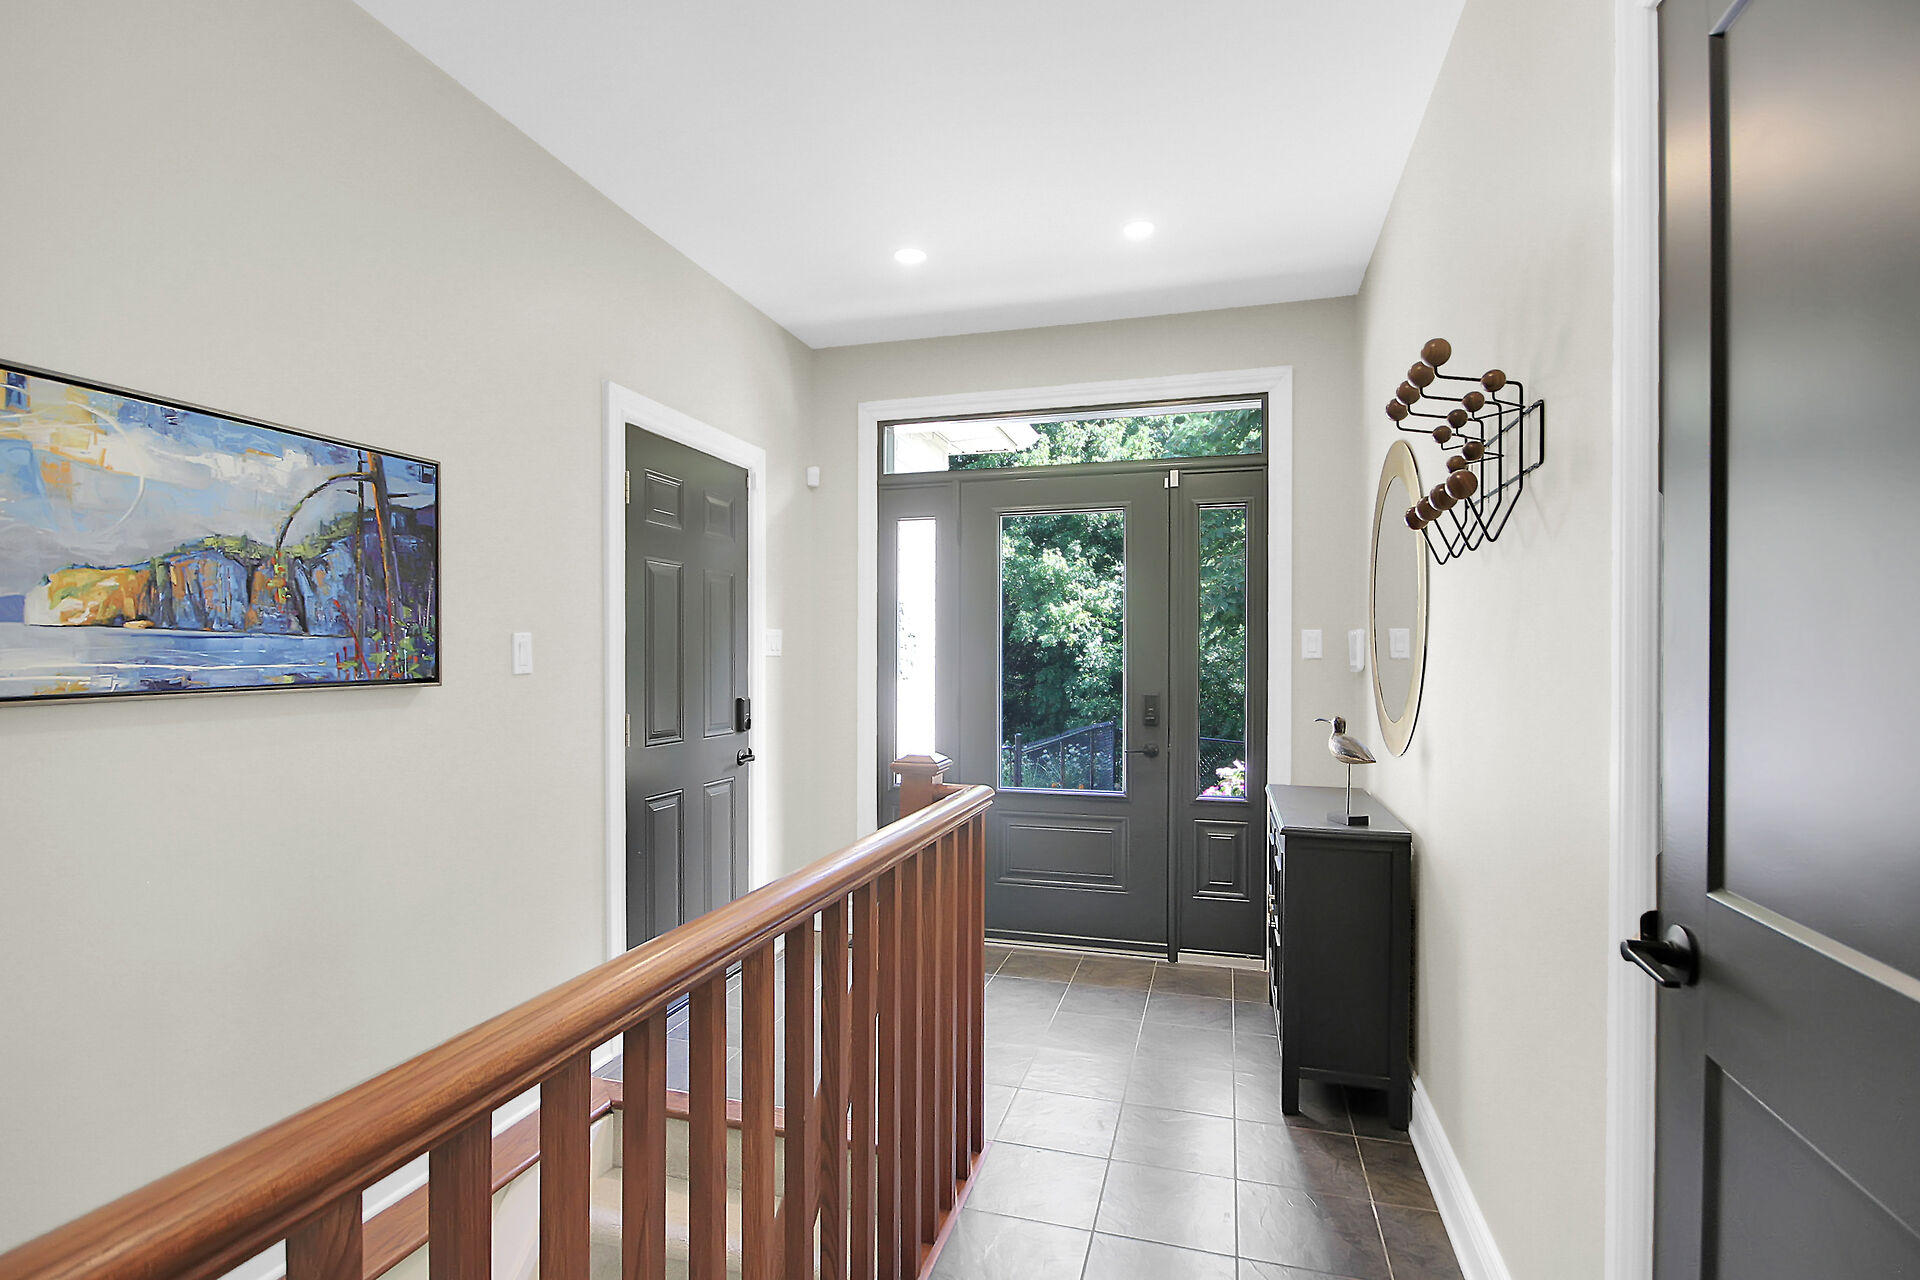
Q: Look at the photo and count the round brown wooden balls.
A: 14